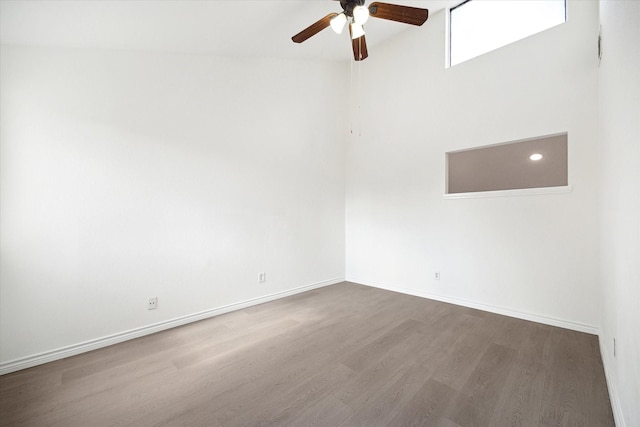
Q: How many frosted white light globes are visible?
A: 3